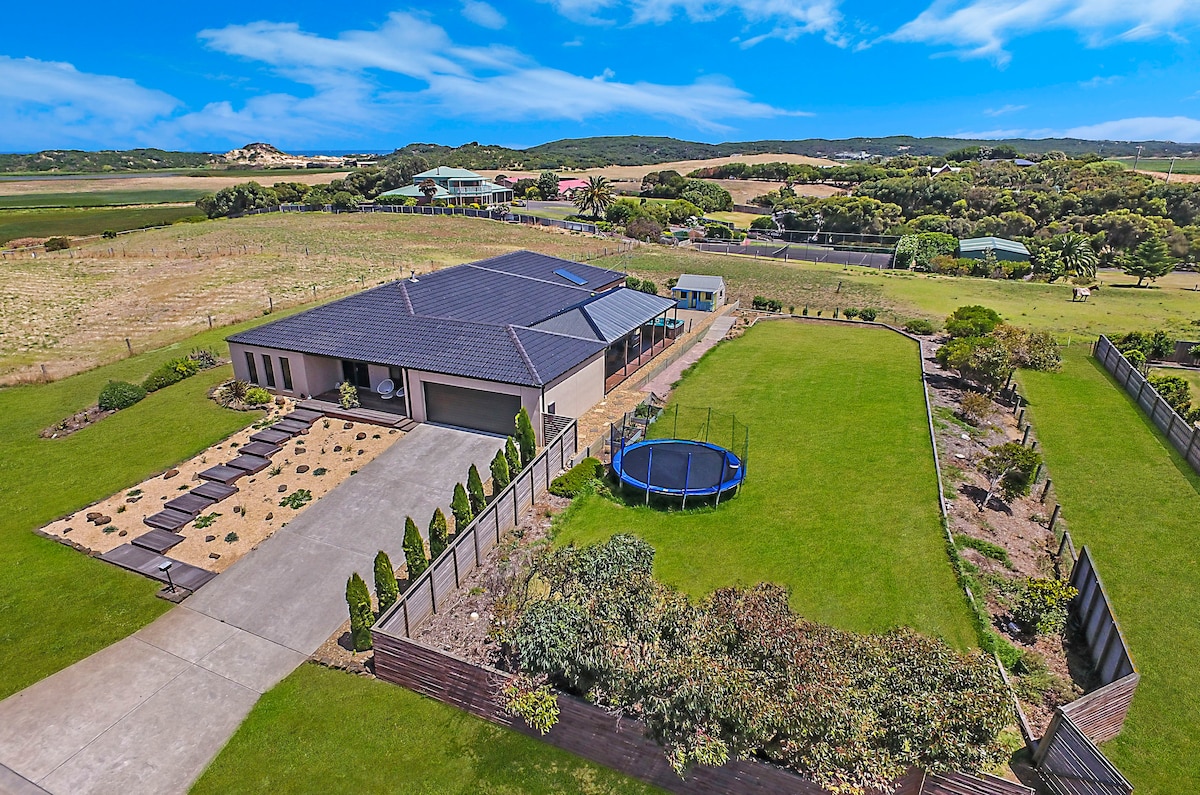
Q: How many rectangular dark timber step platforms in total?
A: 10